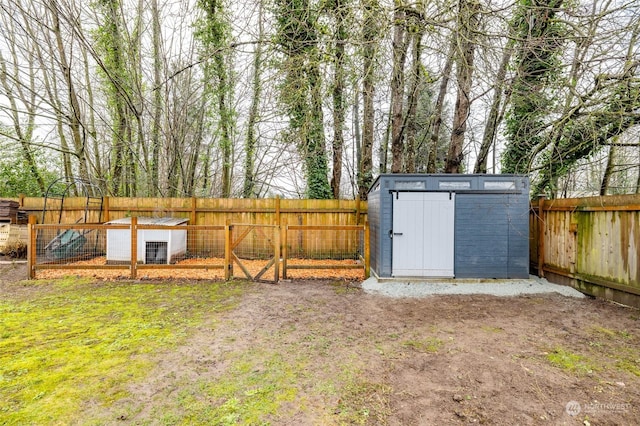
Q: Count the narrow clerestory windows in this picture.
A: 3